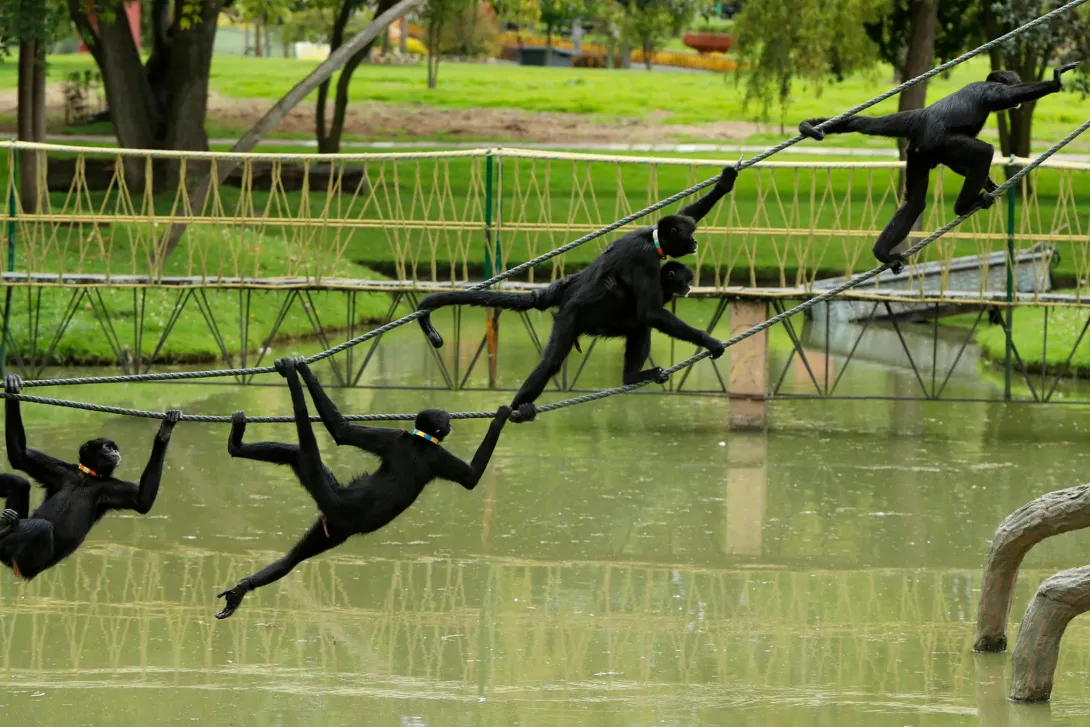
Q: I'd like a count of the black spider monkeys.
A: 5